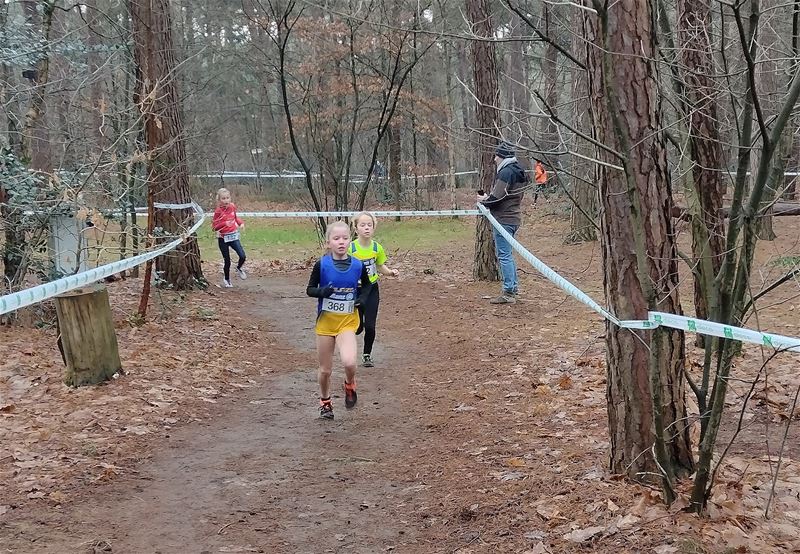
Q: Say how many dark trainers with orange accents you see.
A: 2